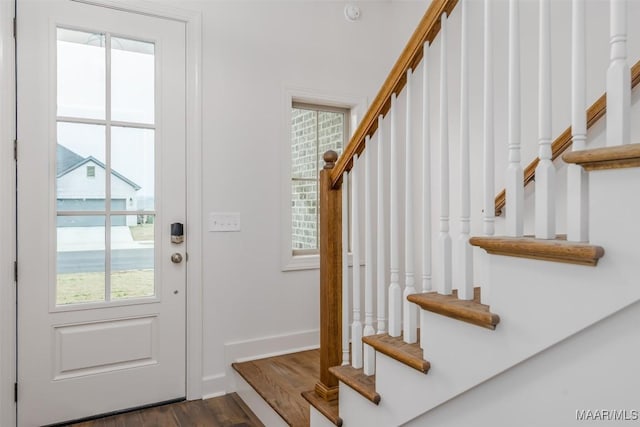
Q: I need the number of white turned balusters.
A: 14